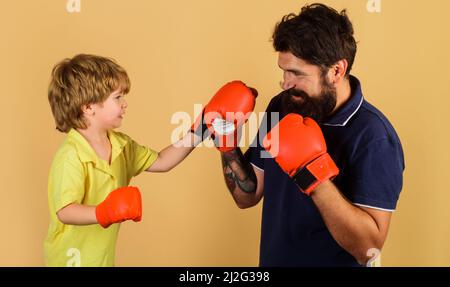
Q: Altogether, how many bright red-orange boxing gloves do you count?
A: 4